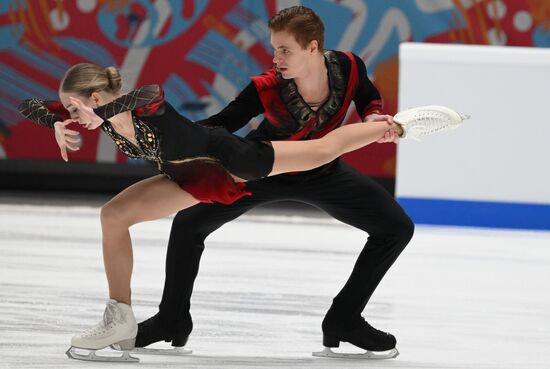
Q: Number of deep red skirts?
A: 1